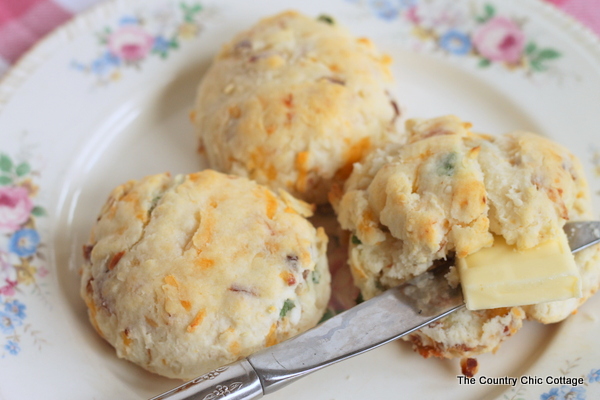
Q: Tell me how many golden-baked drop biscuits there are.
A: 3